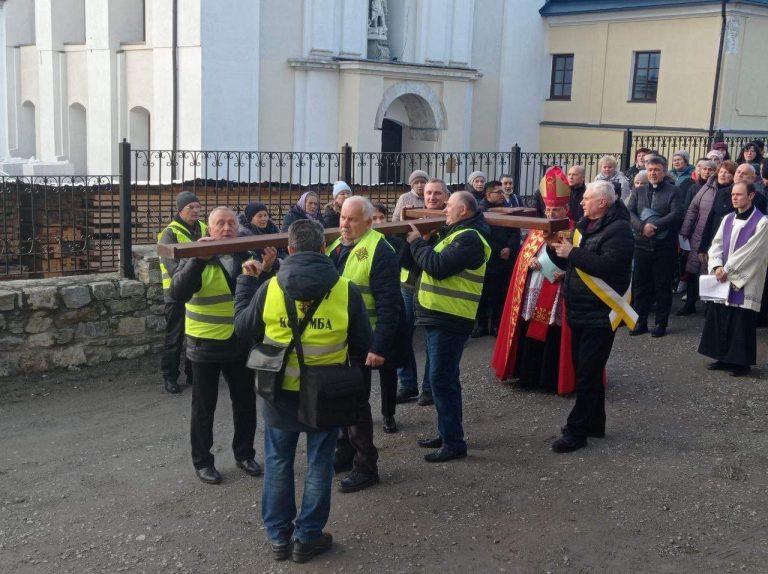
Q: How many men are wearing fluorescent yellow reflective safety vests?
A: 6